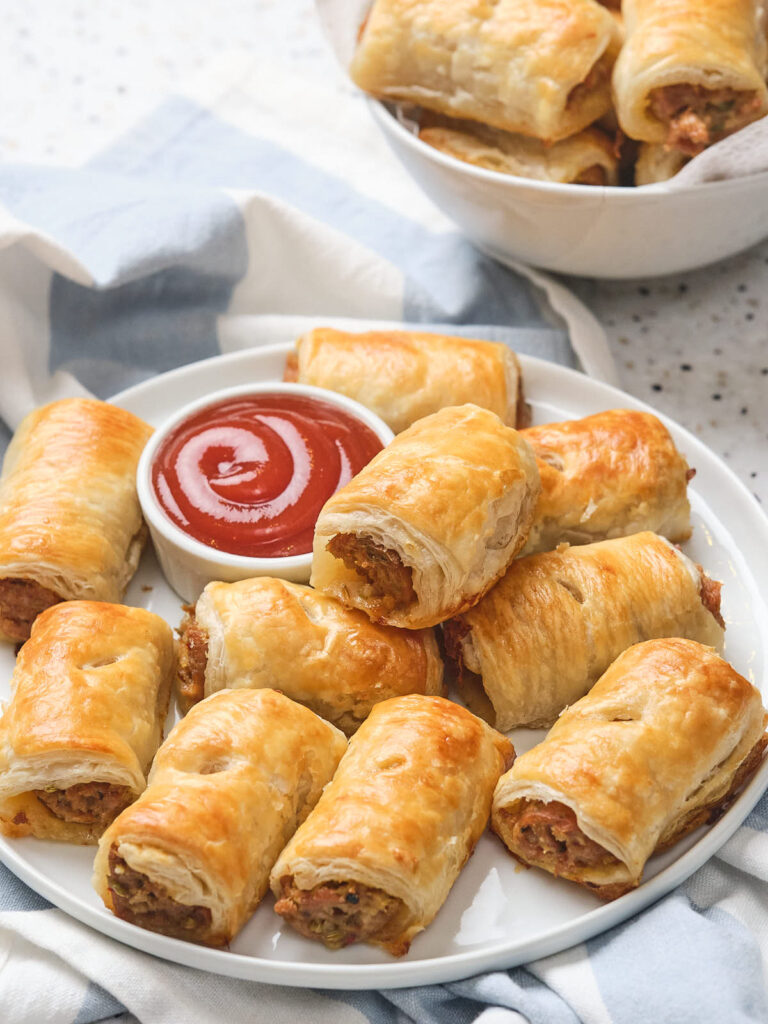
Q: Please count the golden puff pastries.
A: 14